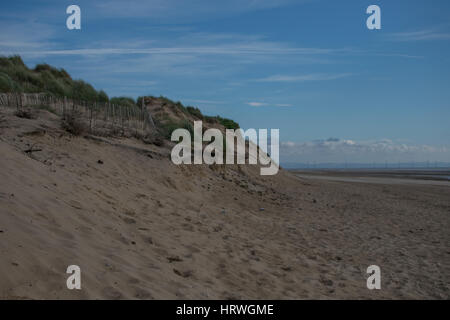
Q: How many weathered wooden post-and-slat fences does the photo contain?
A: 1